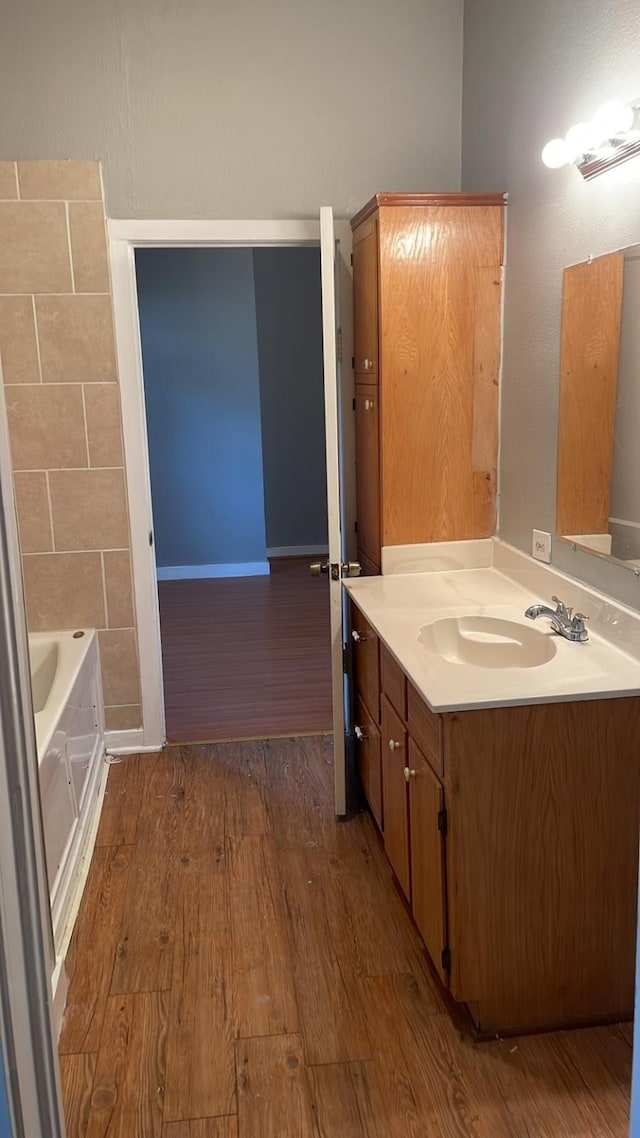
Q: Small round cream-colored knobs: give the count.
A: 4